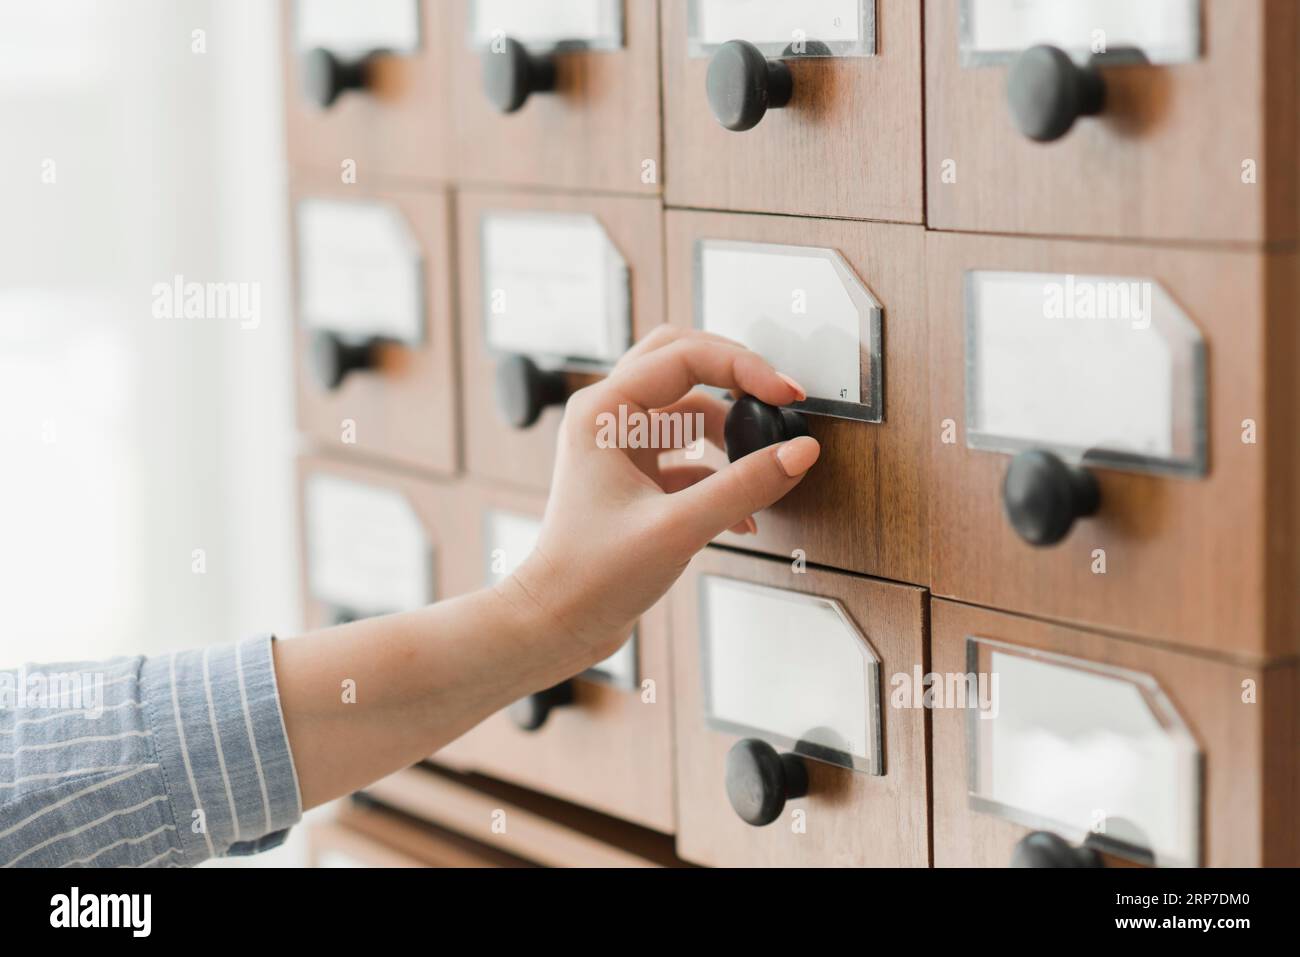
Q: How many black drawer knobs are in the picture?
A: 12